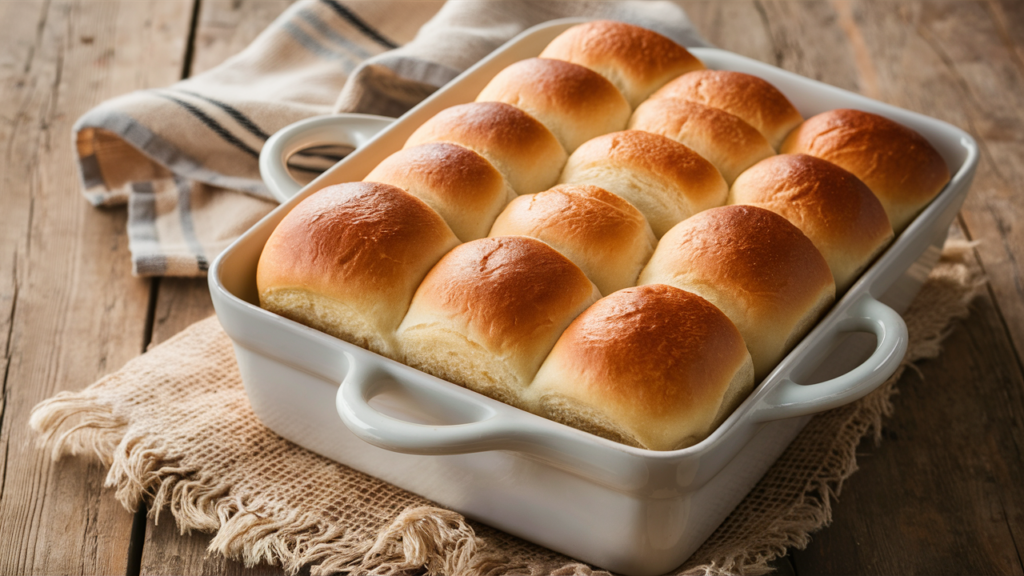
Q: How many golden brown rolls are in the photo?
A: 14